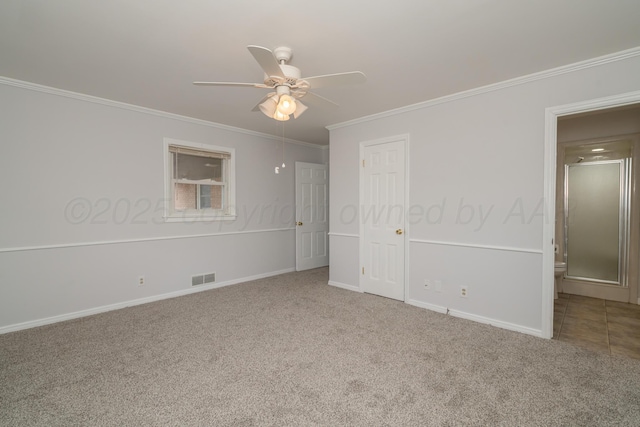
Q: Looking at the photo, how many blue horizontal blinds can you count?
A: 0